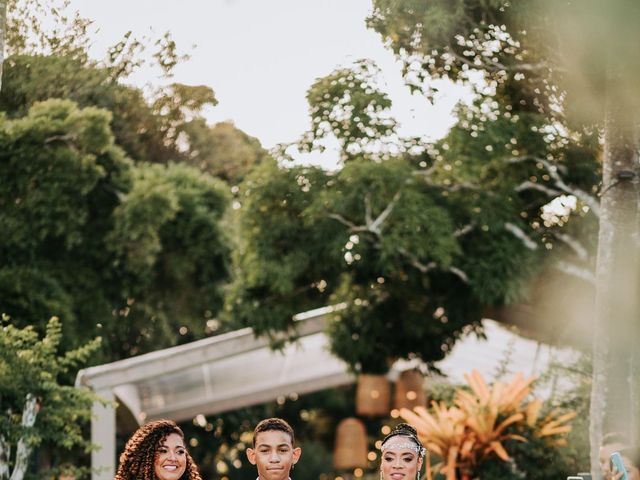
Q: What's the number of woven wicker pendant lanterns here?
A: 3